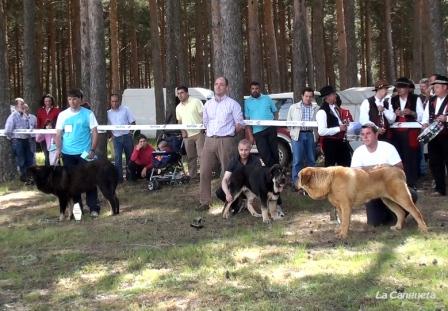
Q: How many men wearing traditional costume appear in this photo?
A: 4